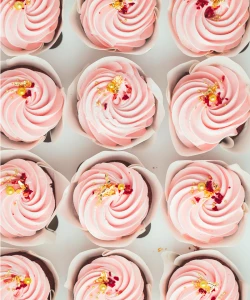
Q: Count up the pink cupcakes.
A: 12